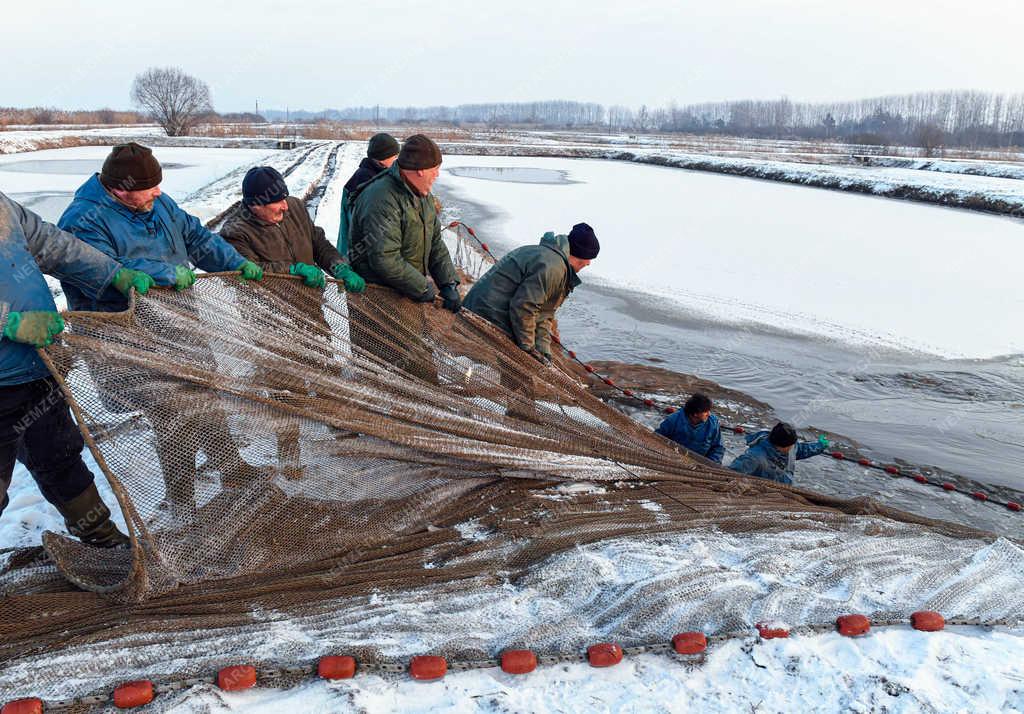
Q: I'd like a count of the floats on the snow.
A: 11